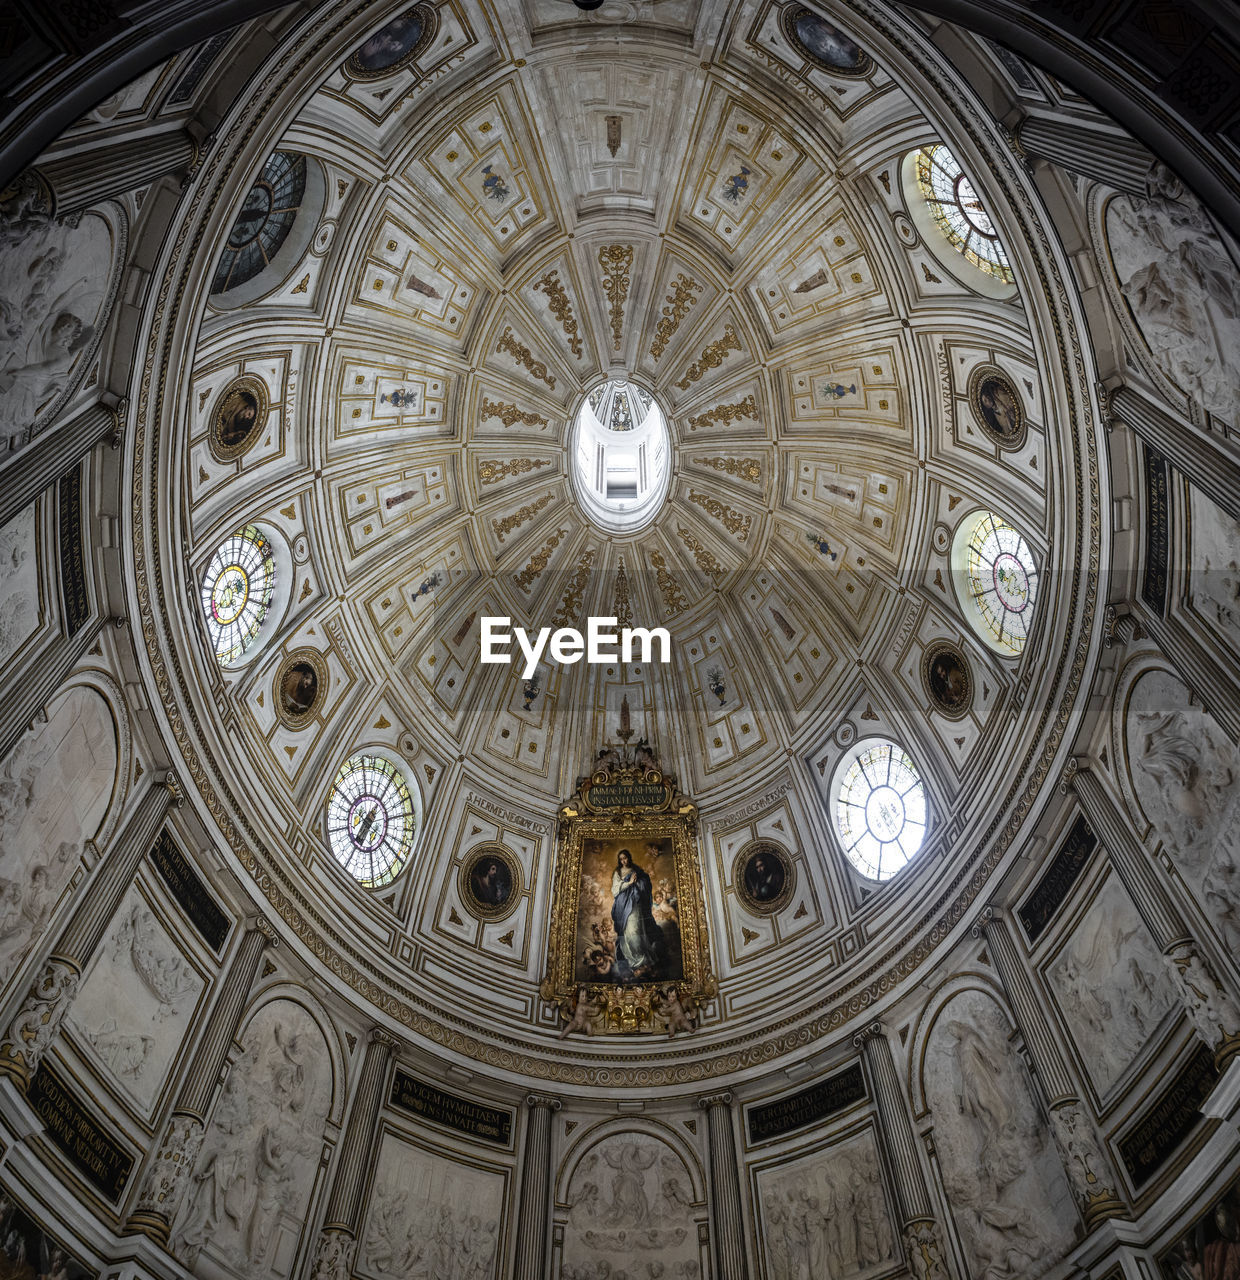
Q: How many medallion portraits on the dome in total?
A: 8